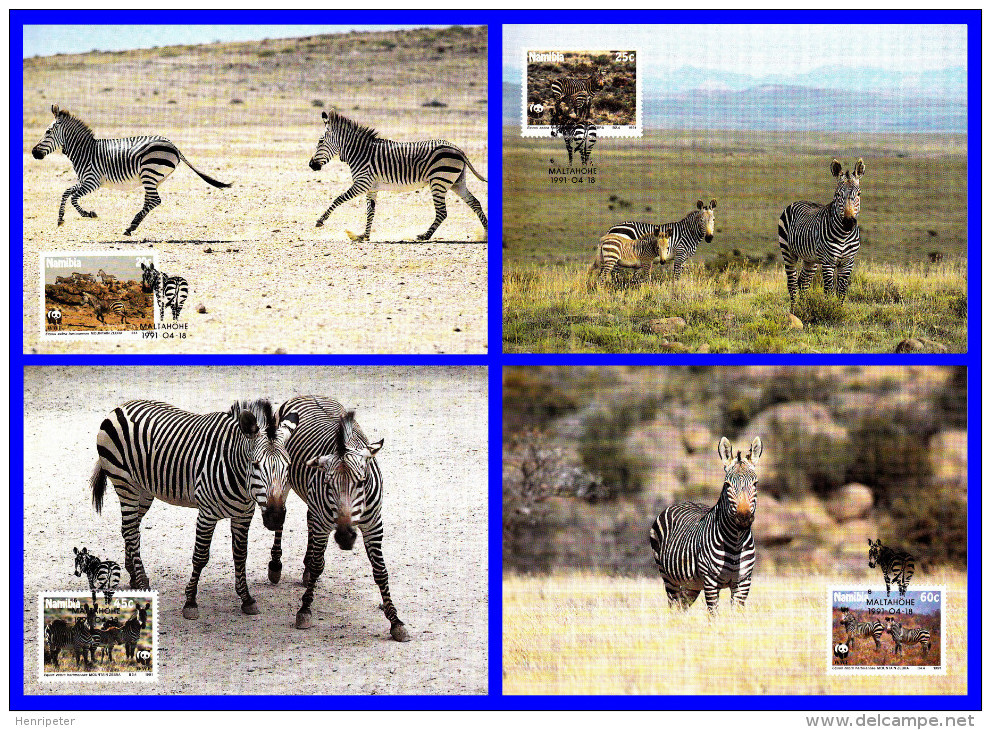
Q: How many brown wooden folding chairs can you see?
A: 0